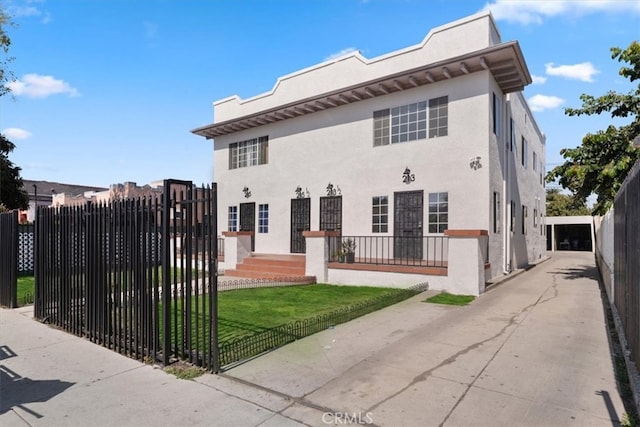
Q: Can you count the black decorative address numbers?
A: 4